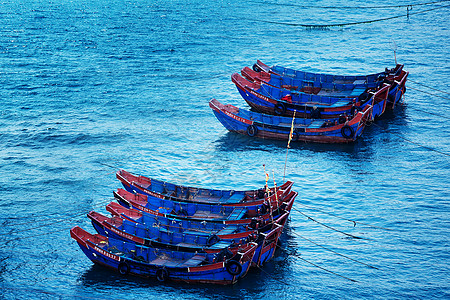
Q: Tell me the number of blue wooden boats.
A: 9